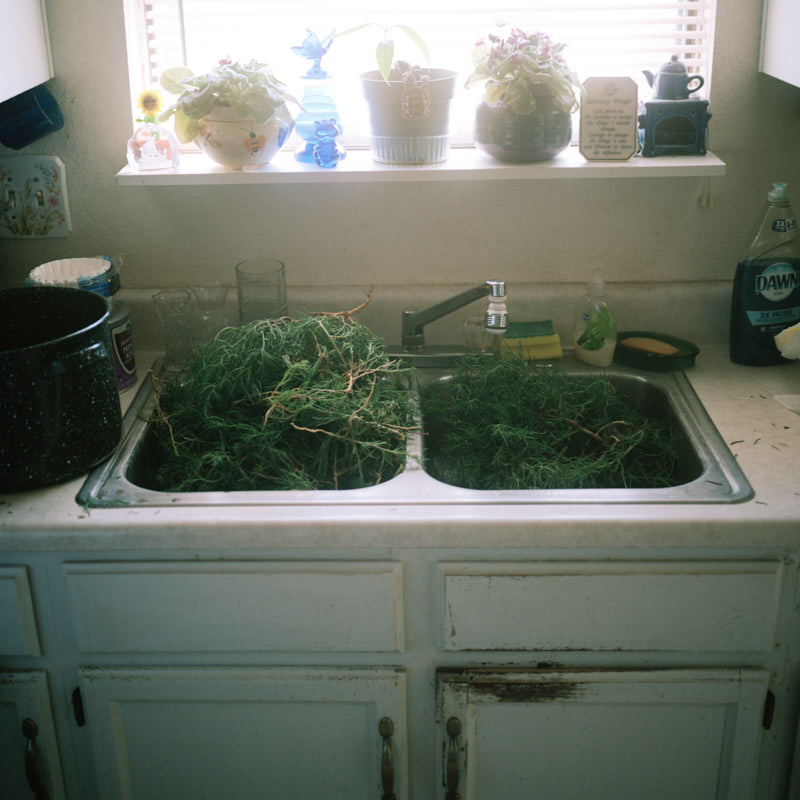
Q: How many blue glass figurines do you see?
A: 2